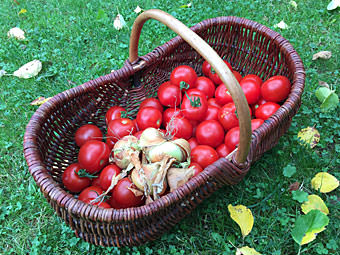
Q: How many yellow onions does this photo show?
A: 5